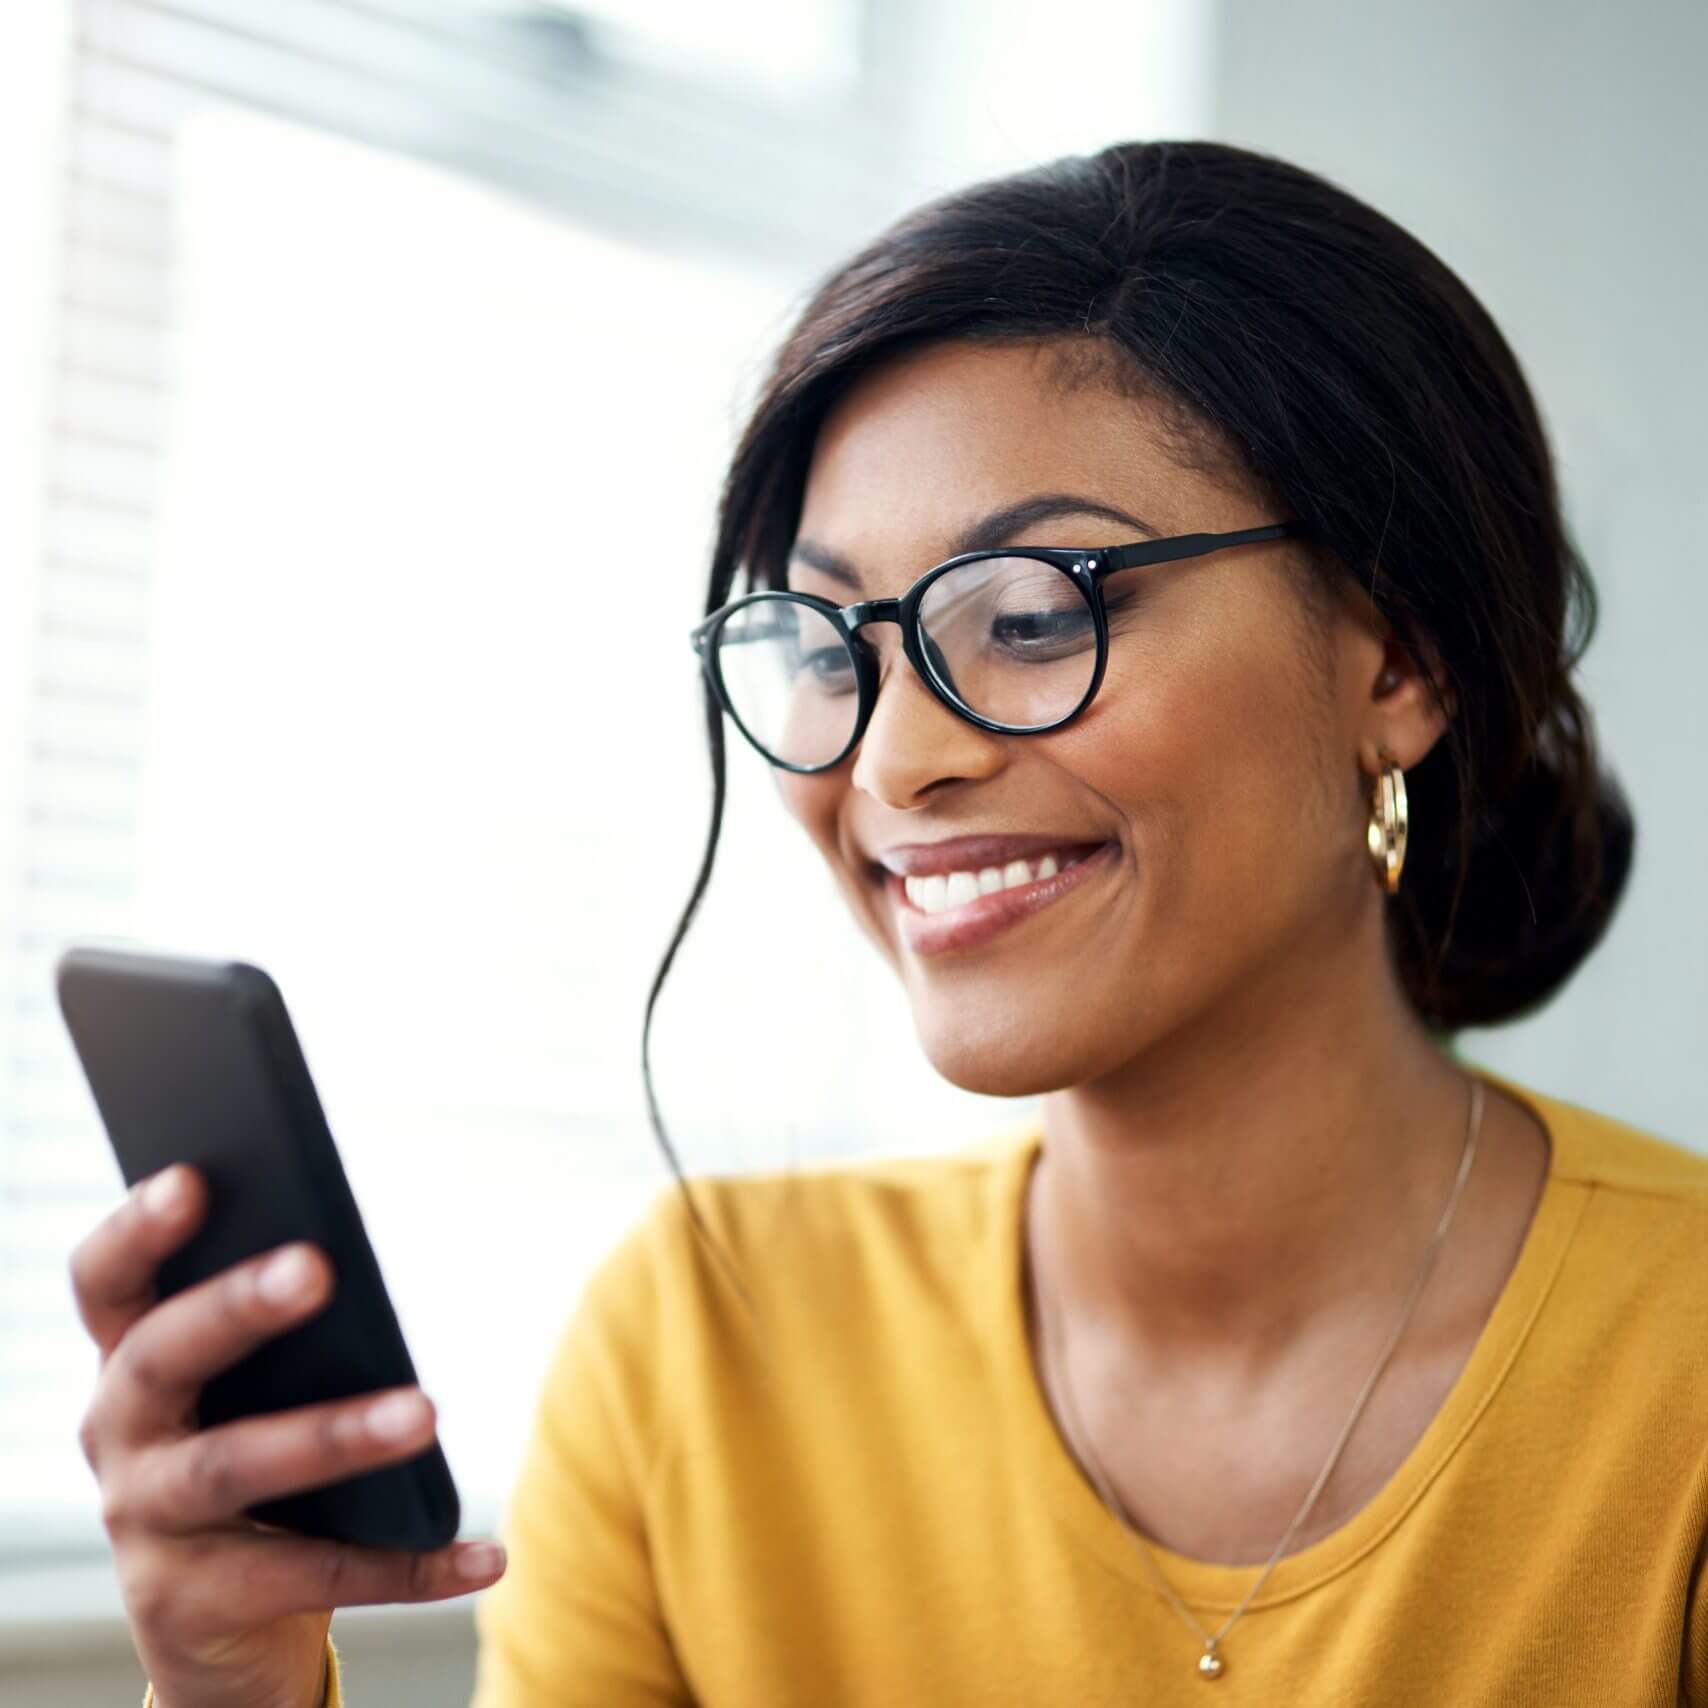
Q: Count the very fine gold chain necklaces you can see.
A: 1